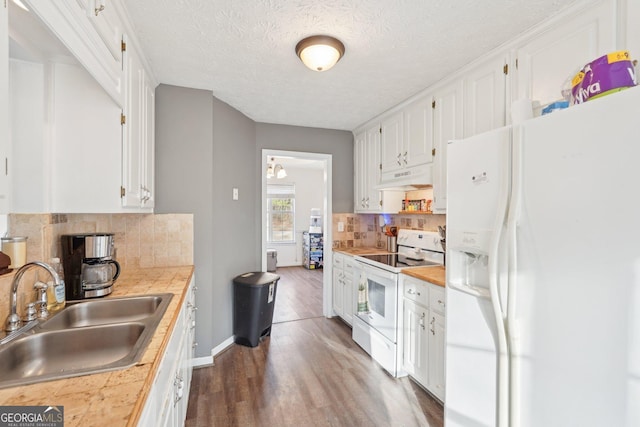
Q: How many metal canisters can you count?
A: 1